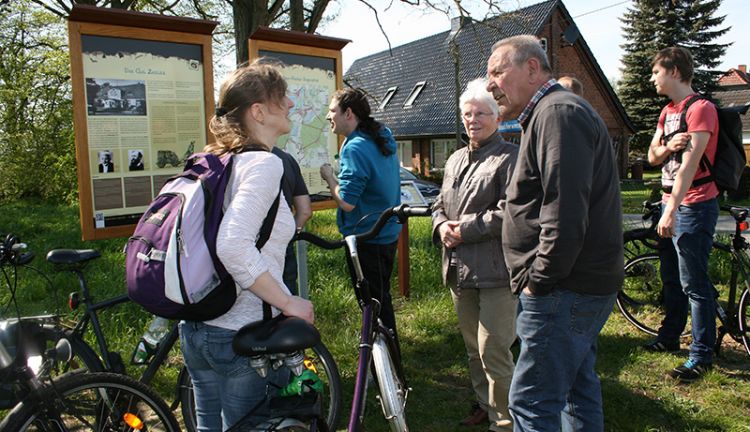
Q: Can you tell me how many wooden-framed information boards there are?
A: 2